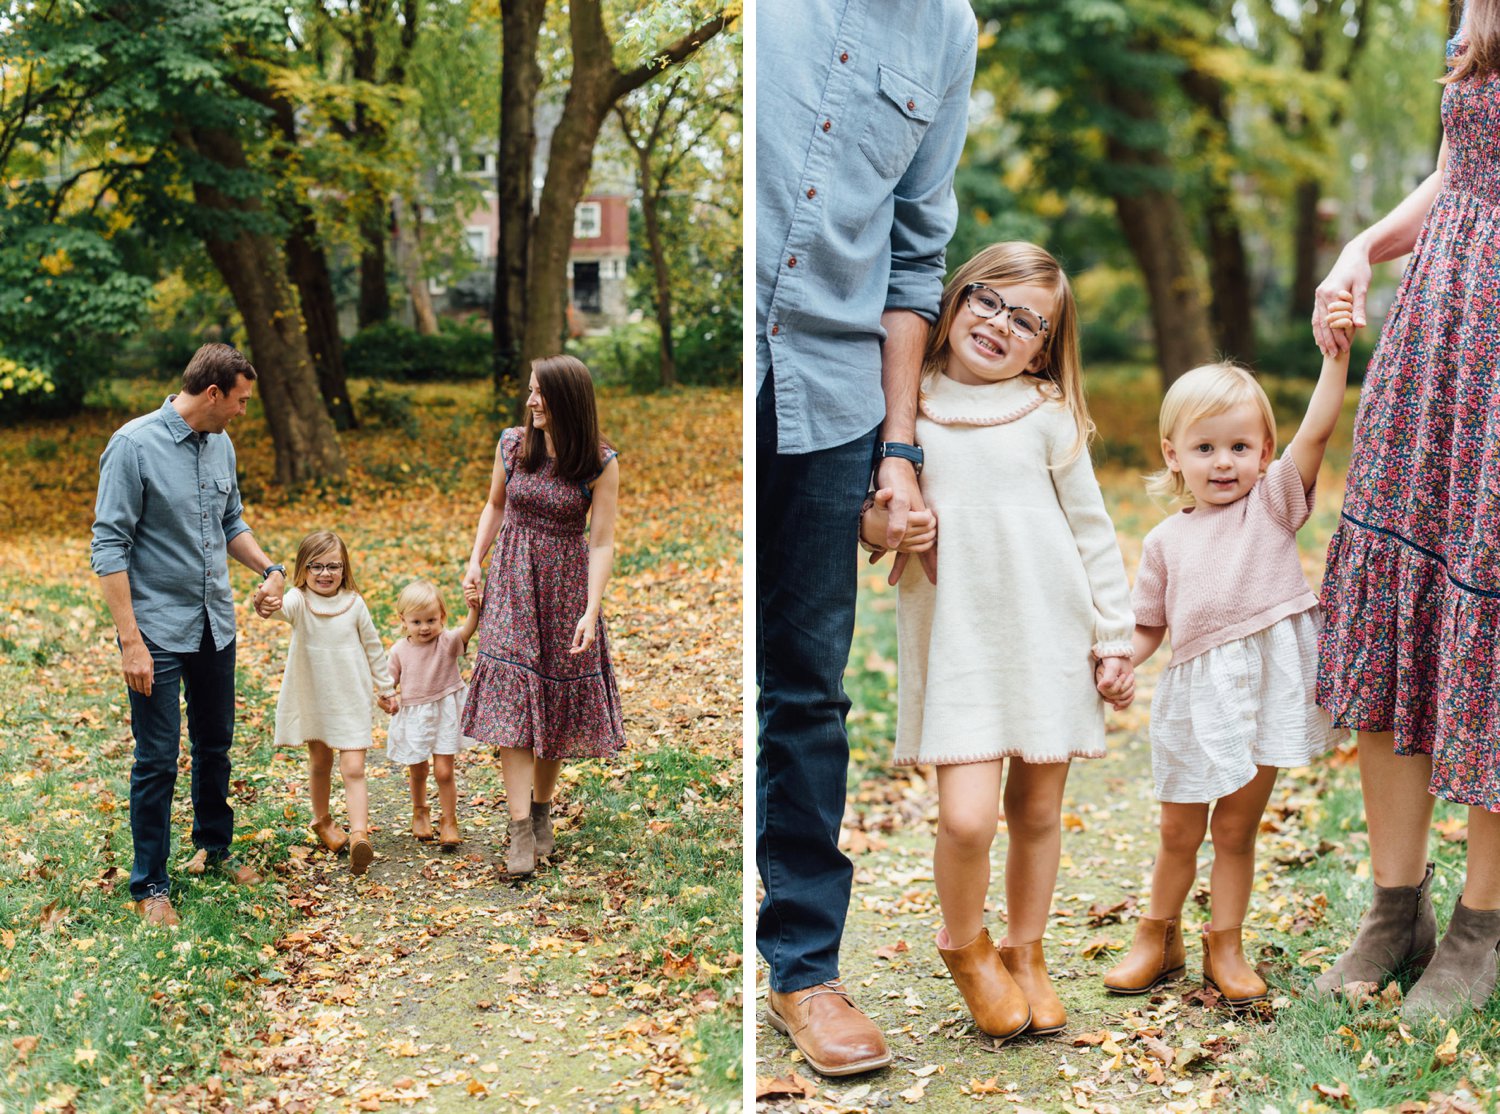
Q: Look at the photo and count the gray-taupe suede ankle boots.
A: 4